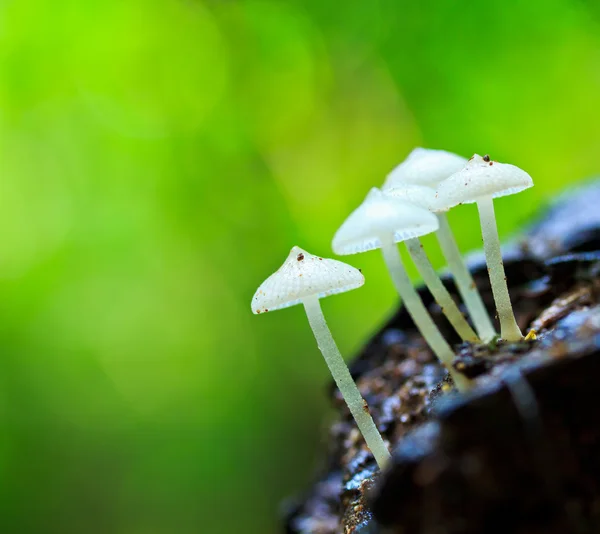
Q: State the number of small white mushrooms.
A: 5